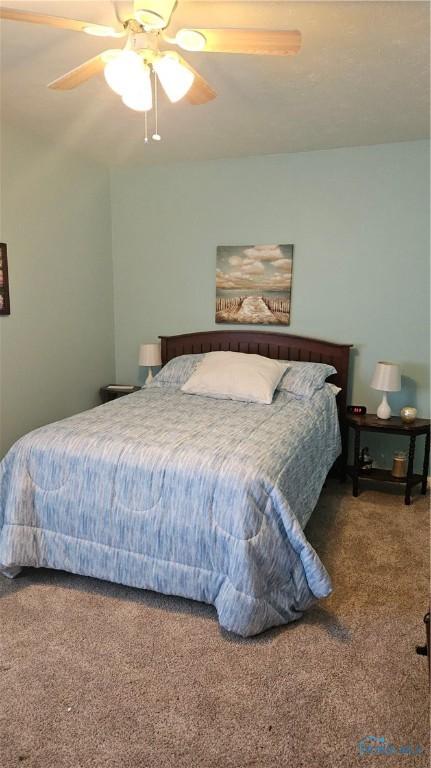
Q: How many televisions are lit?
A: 0